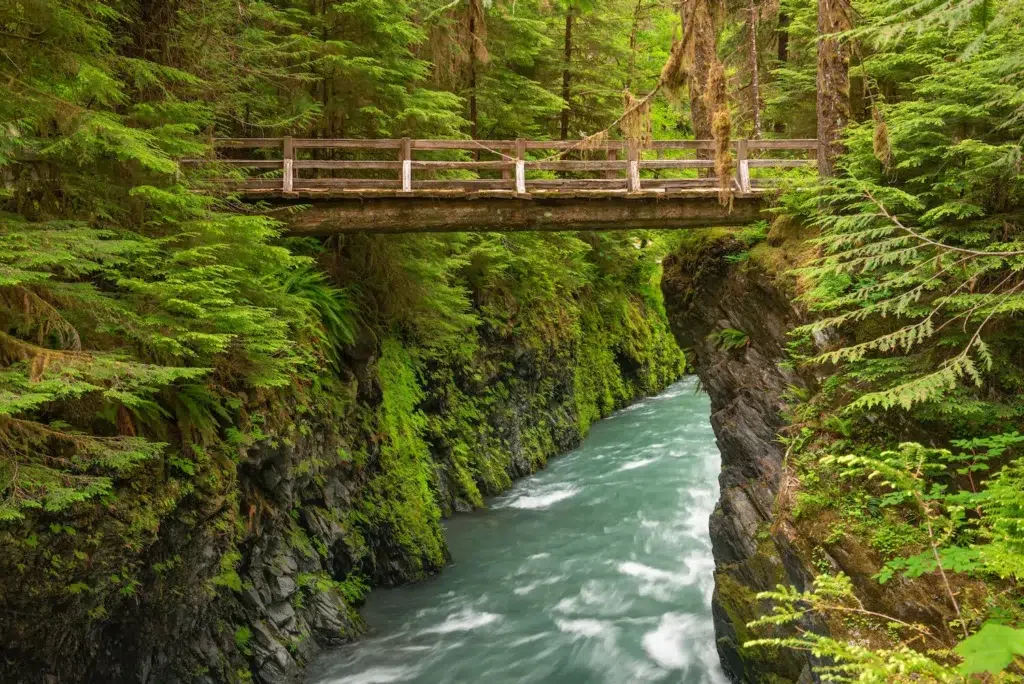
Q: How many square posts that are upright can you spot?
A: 5